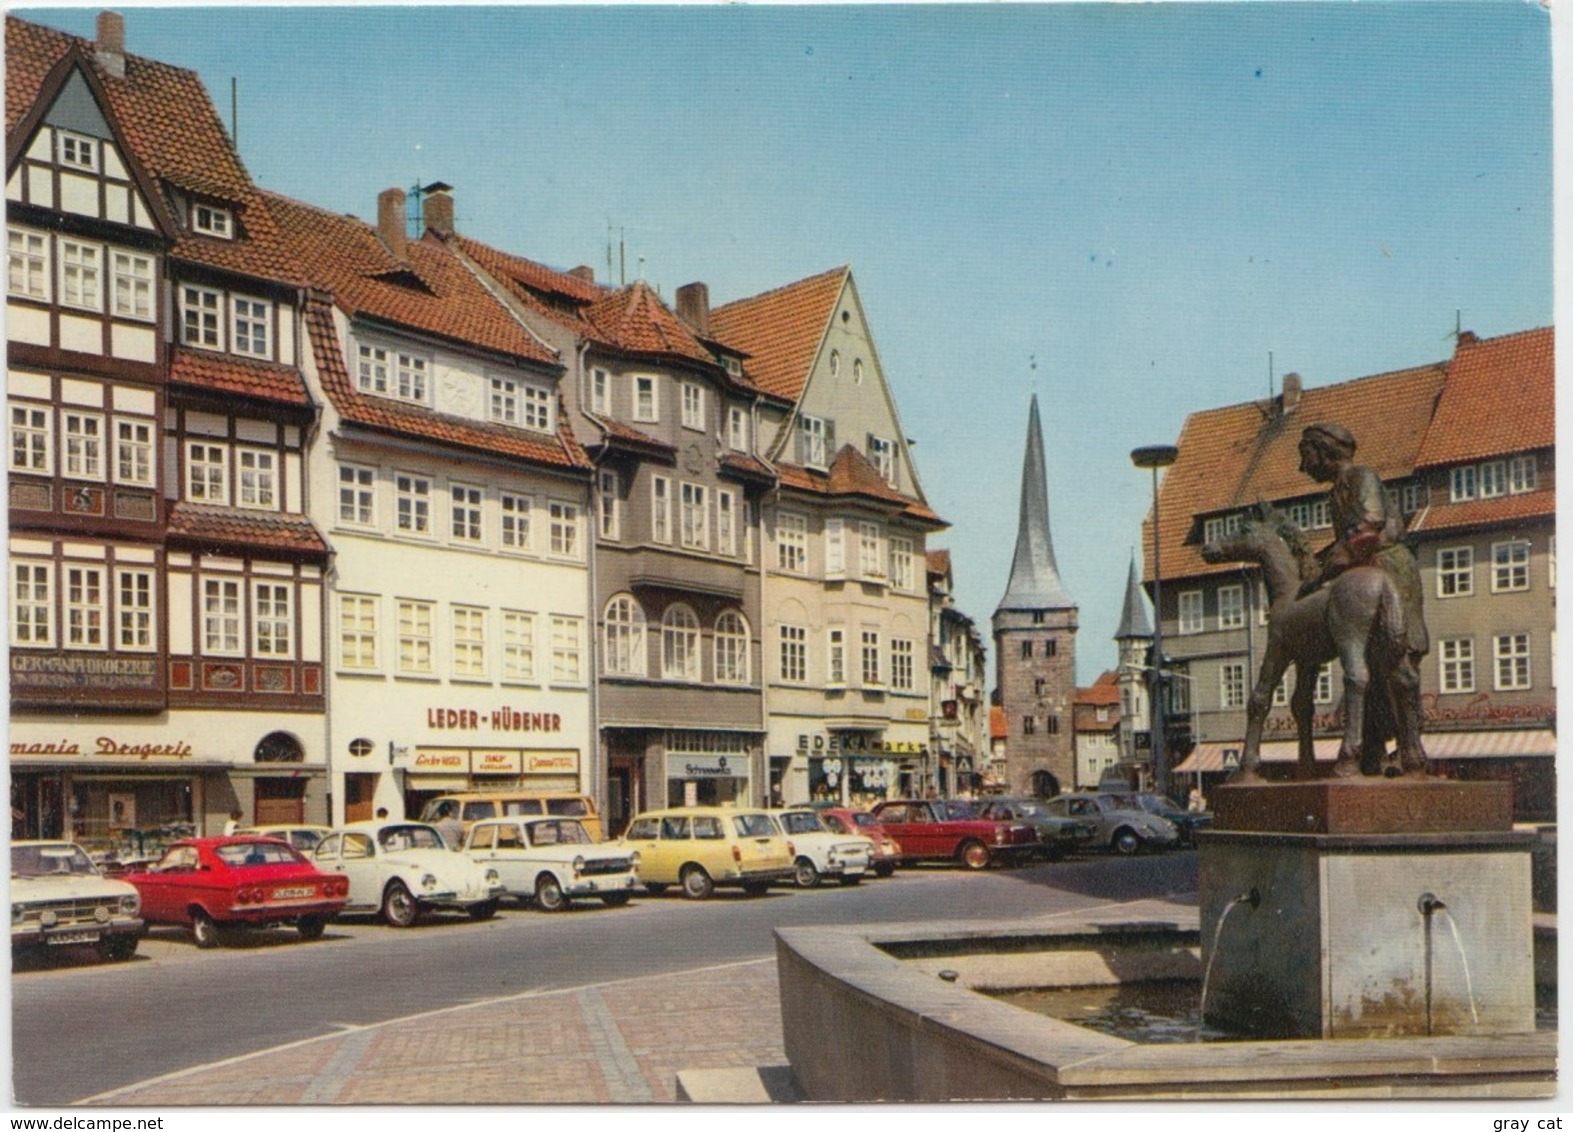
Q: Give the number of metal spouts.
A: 2